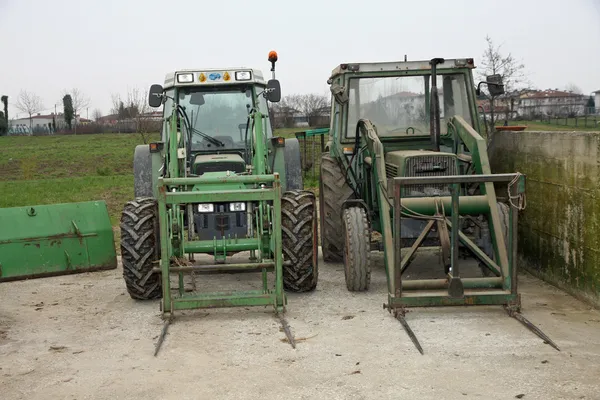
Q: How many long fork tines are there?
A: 4